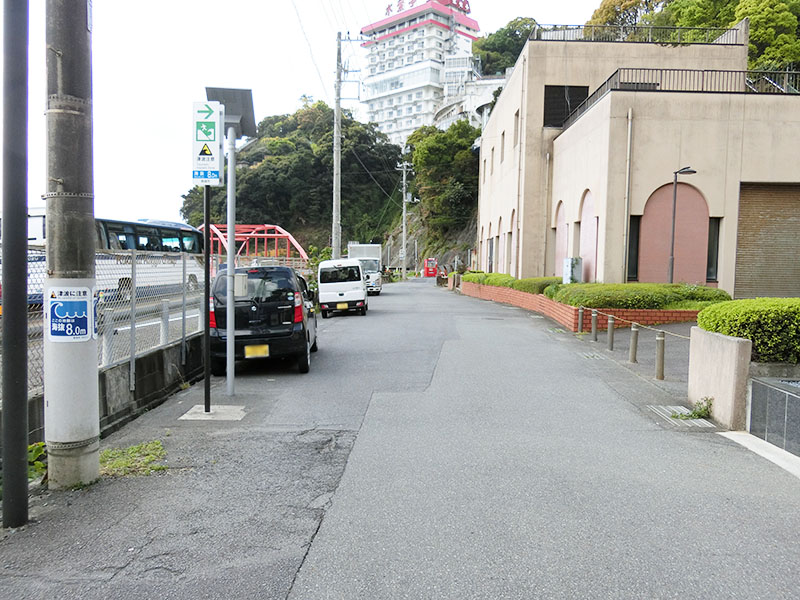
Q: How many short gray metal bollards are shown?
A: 5